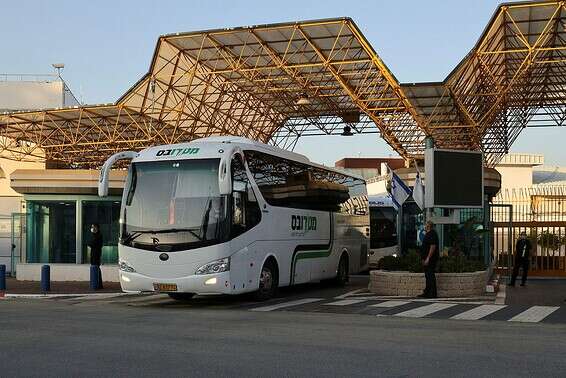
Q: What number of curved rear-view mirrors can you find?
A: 2